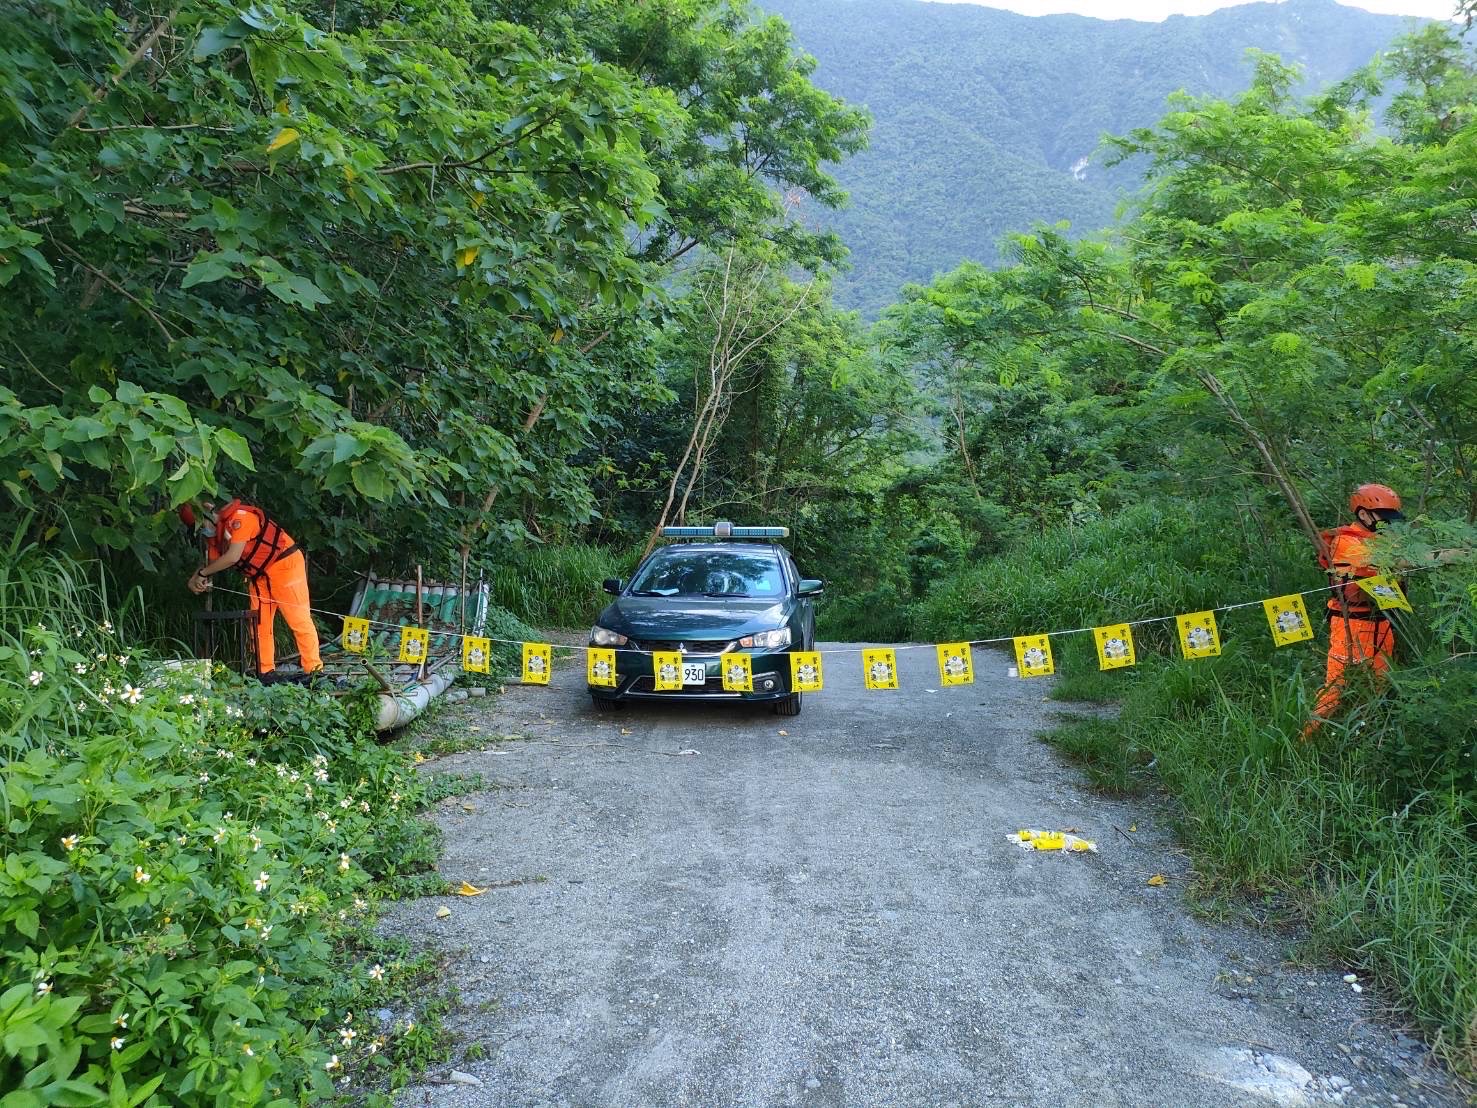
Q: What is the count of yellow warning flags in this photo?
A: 15